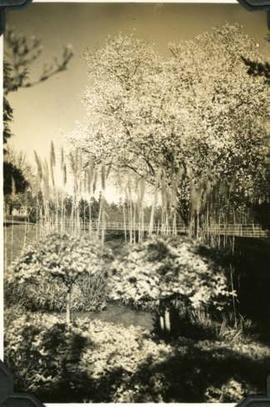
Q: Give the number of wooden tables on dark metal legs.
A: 0